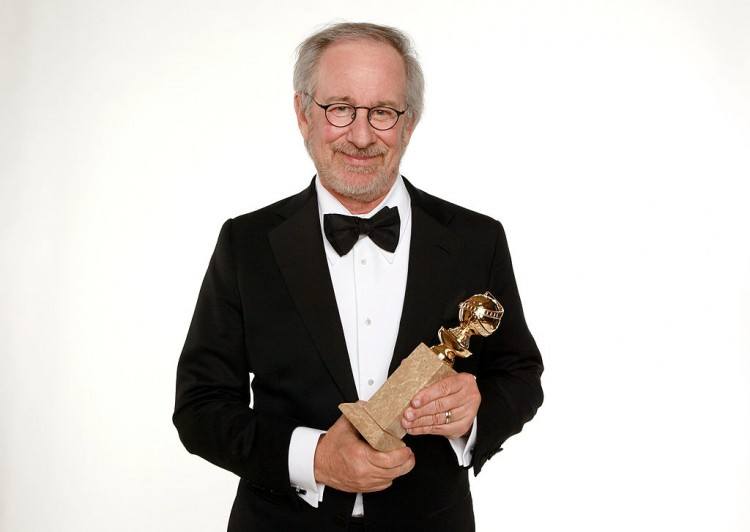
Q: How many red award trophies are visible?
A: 0